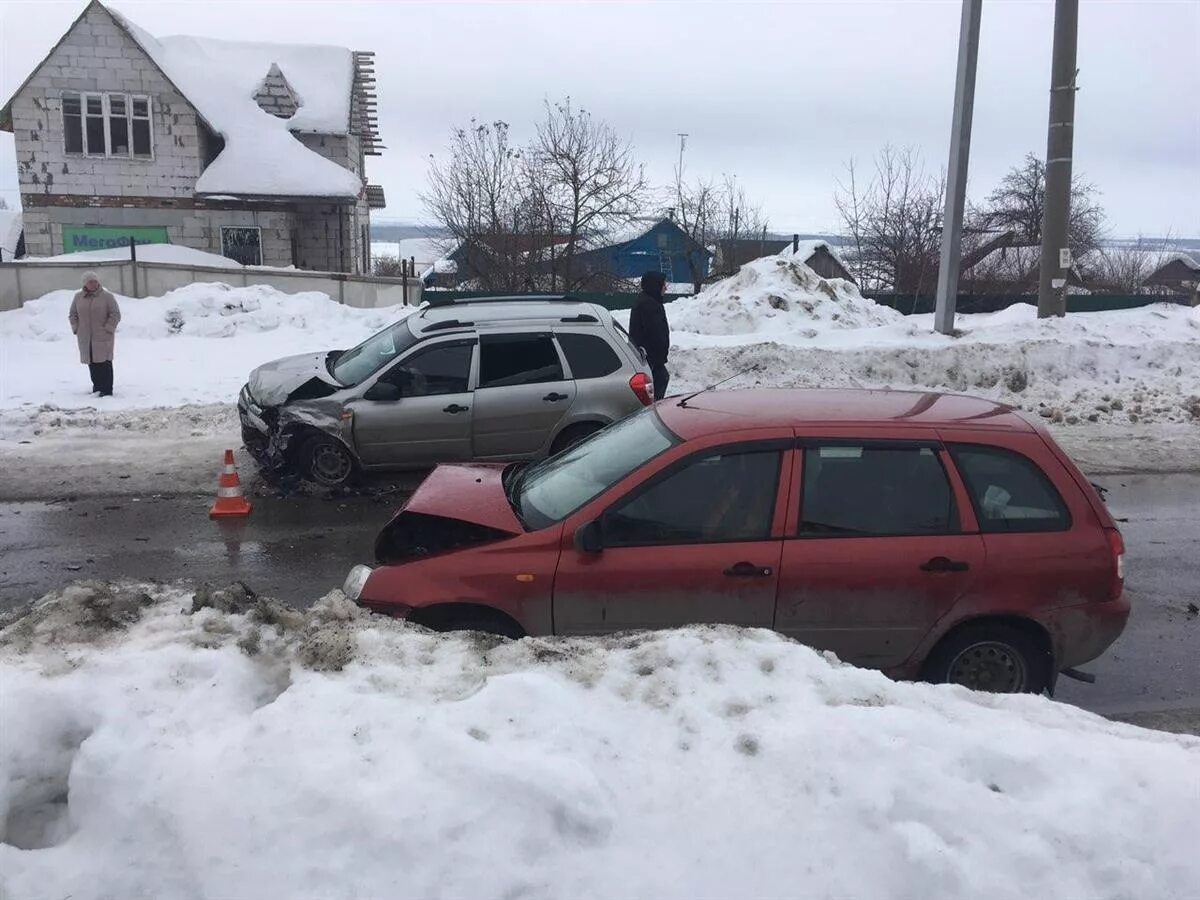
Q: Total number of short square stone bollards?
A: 0